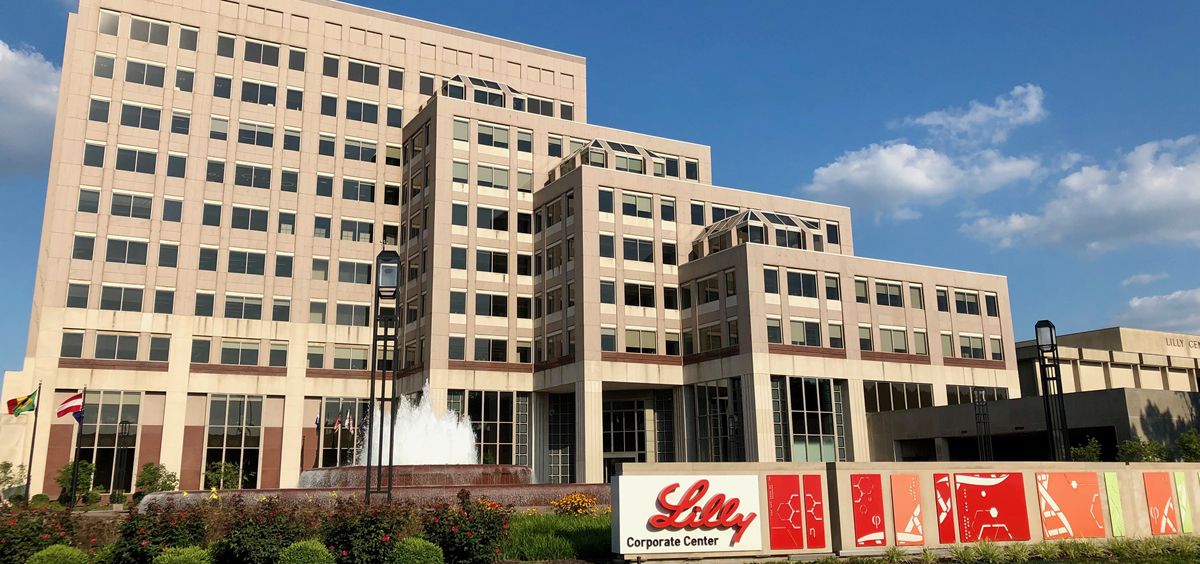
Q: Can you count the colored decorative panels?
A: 10